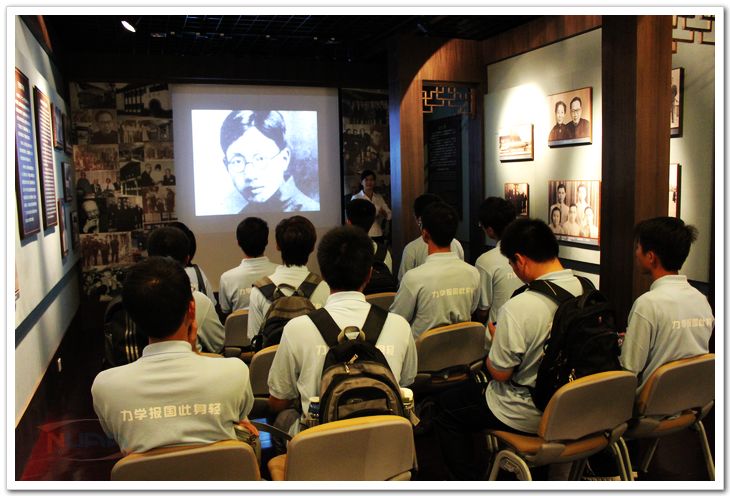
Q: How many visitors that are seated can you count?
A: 12